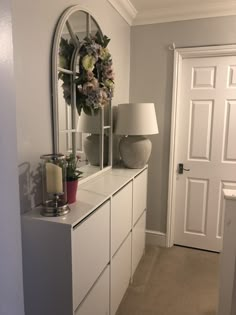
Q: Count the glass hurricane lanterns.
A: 1